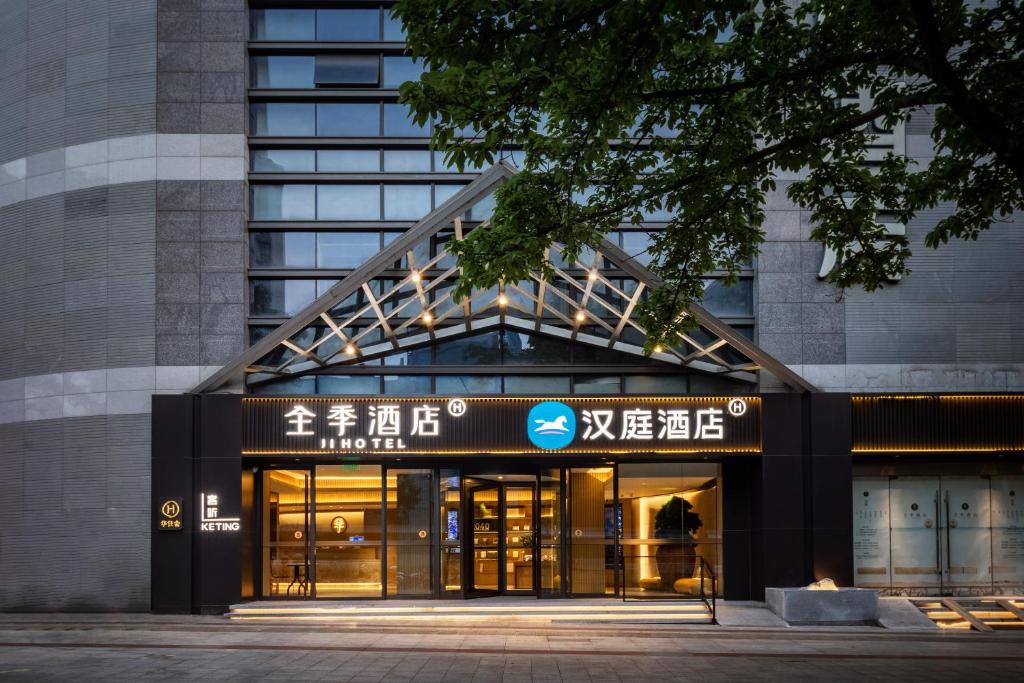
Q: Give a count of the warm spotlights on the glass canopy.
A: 7